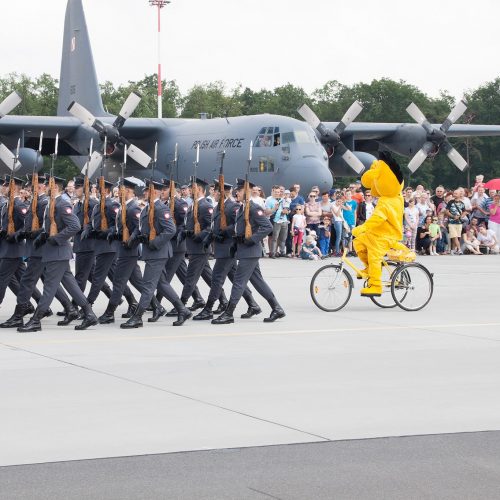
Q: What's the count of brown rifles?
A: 11